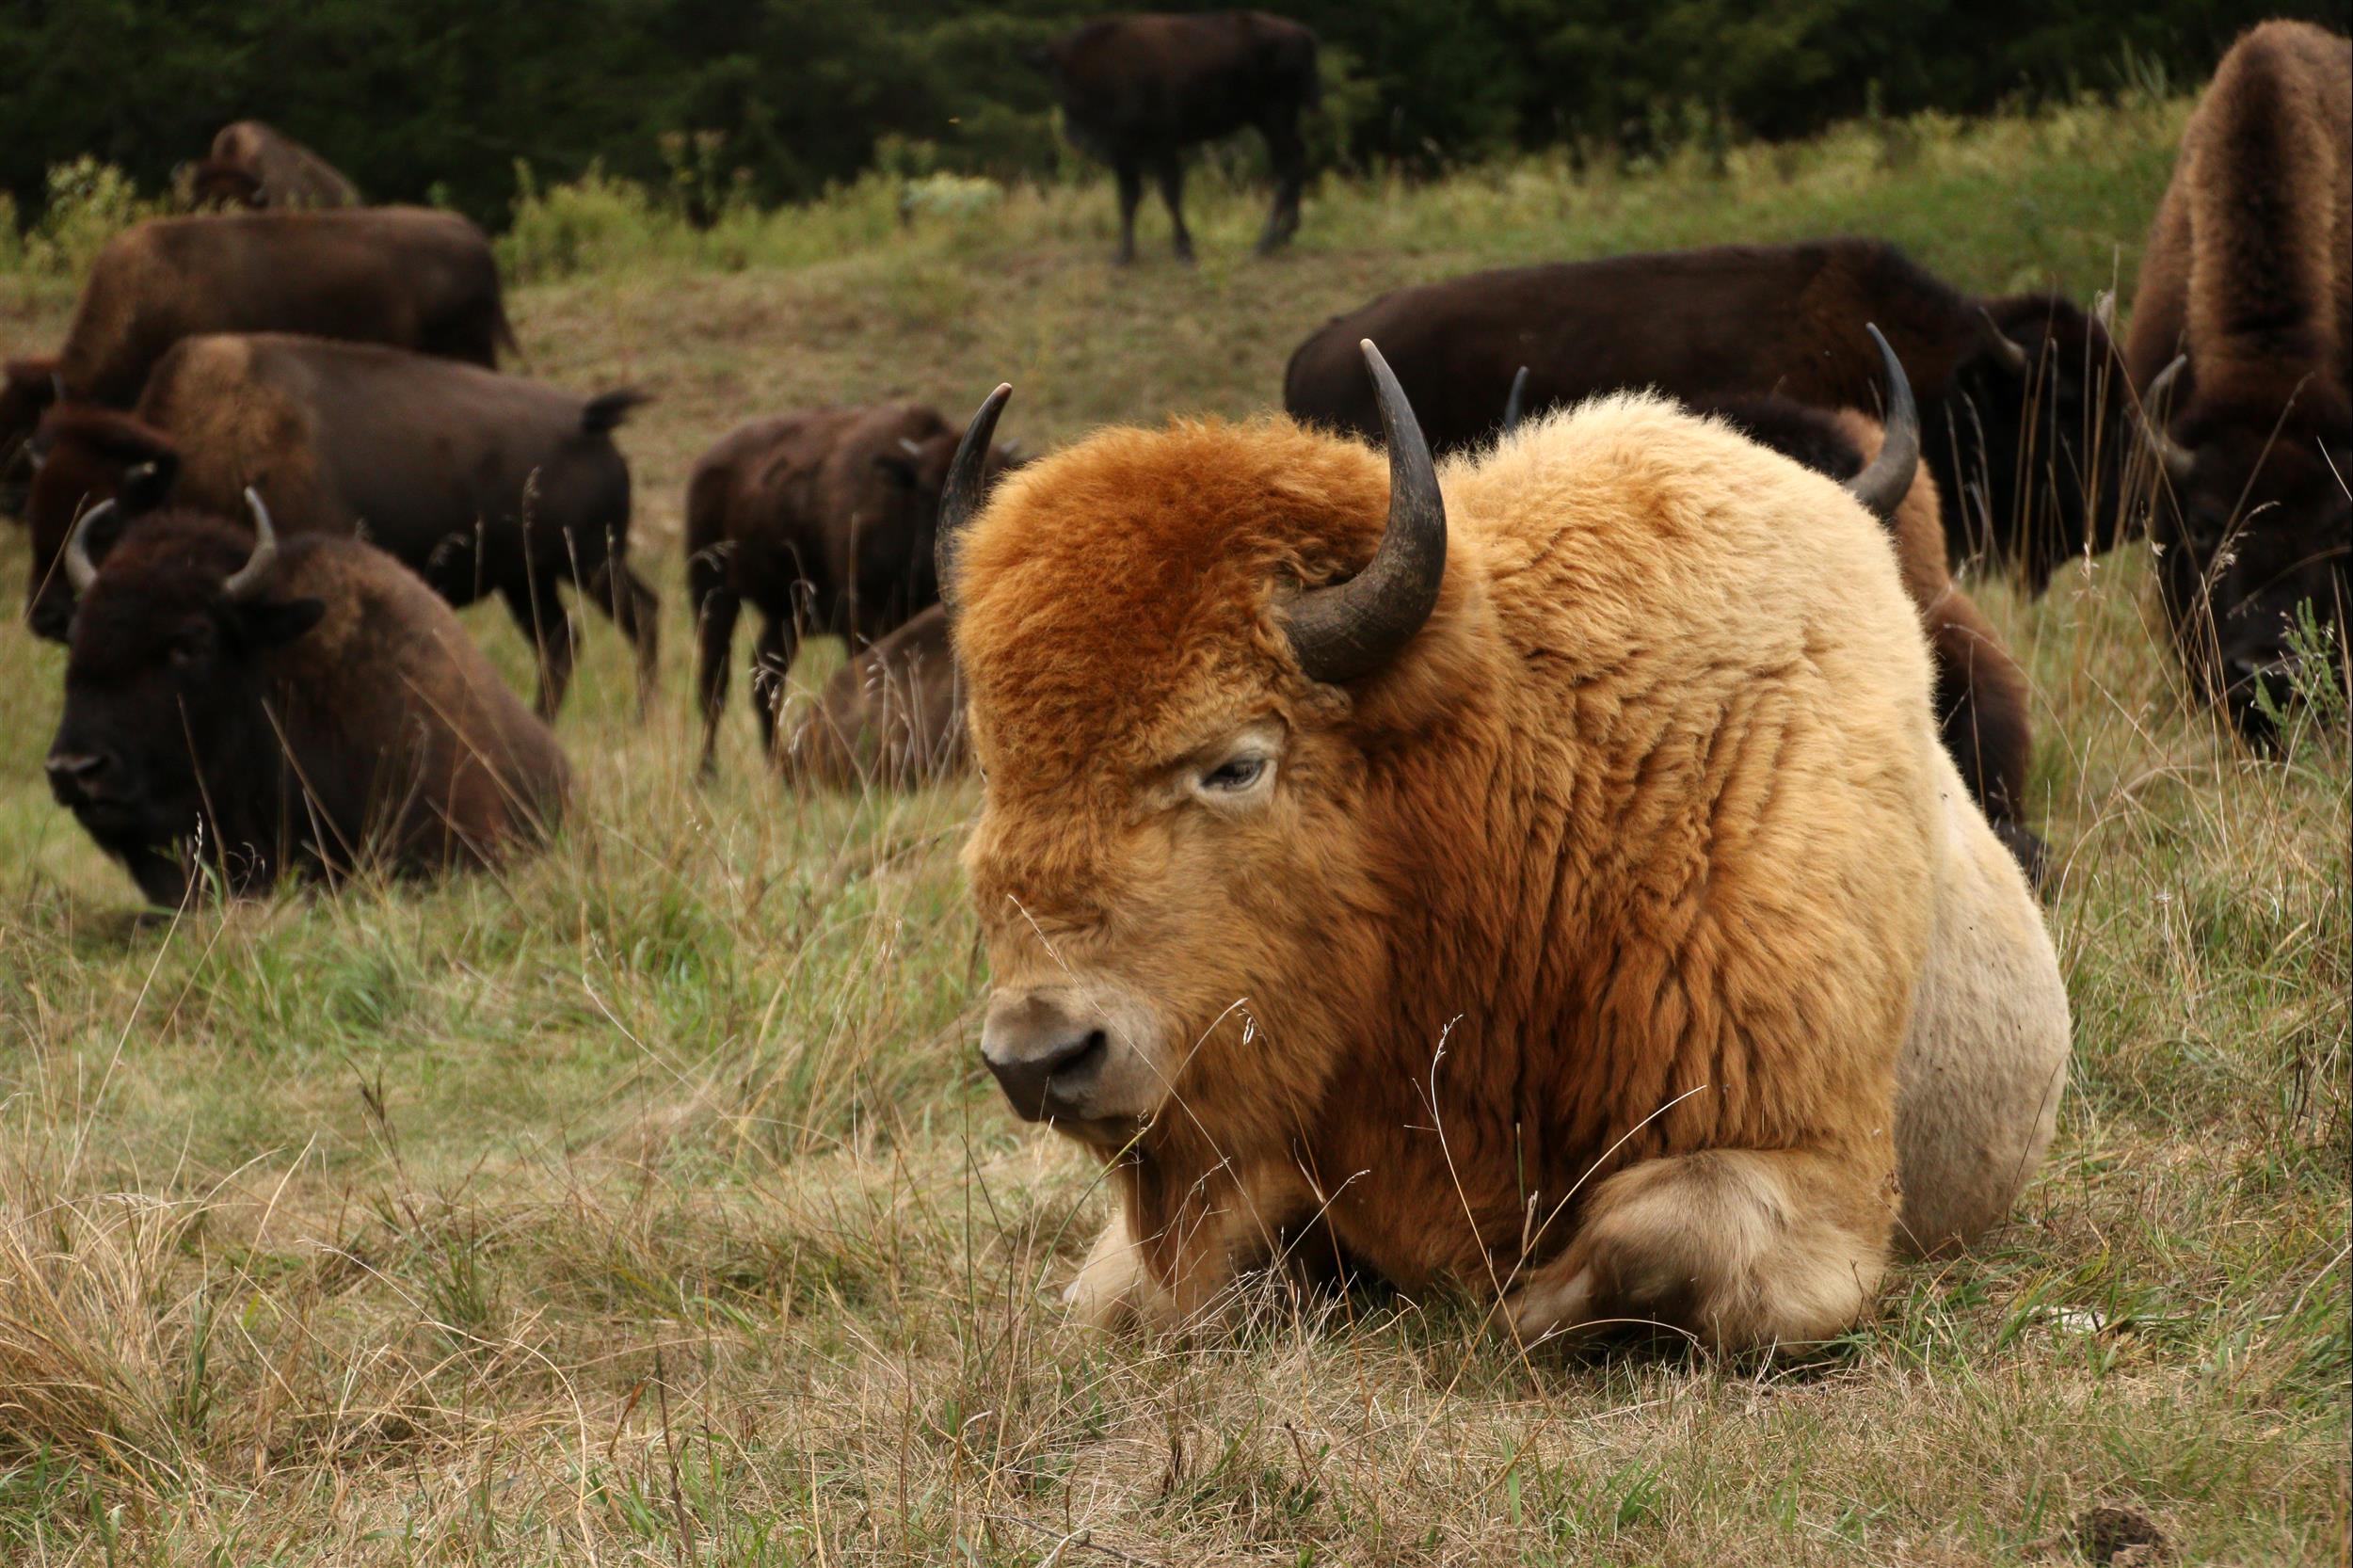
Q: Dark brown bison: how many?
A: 10